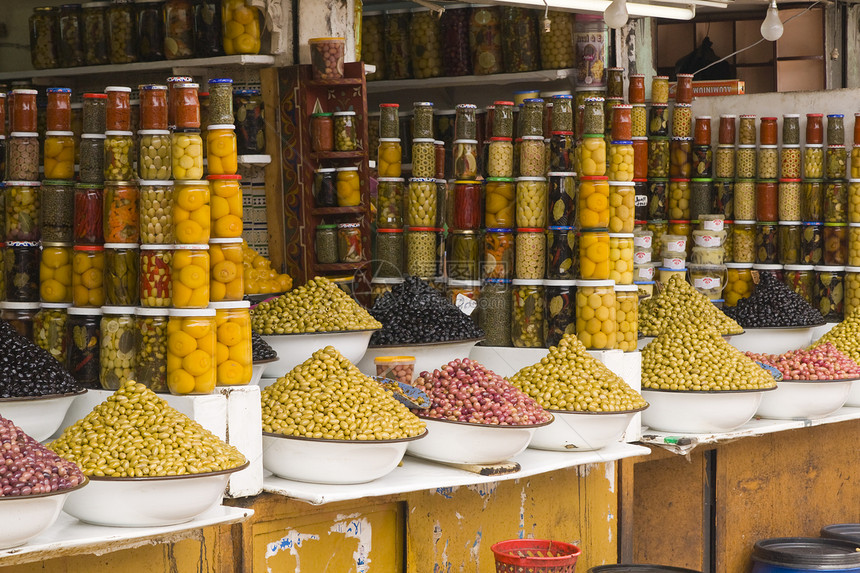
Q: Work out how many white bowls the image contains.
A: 14